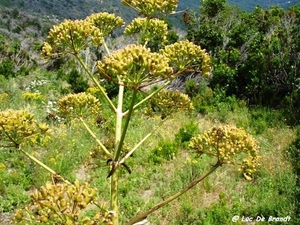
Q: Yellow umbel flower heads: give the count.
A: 11